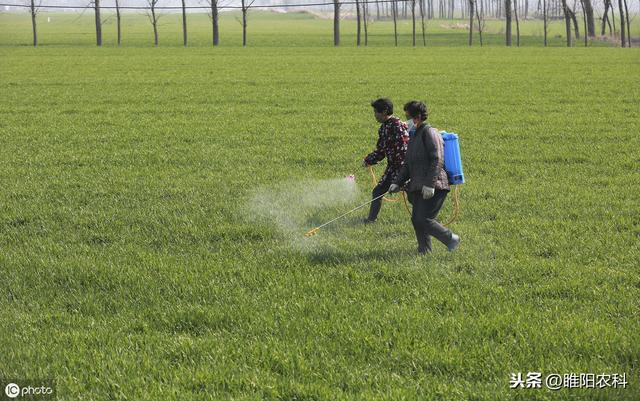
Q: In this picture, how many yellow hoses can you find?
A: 2